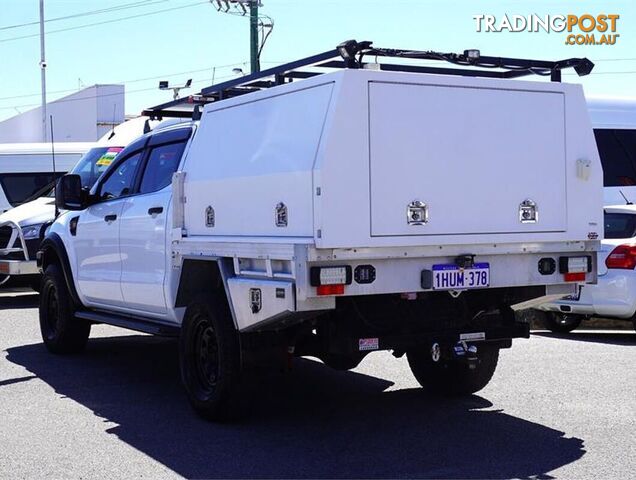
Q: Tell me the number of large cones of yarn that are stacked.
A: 0